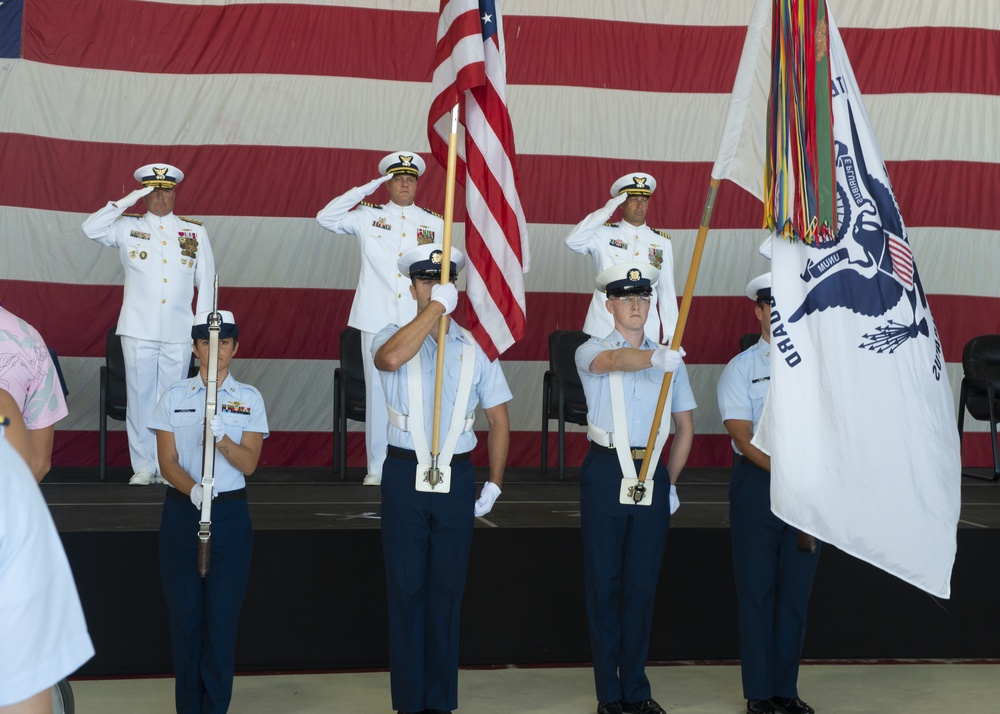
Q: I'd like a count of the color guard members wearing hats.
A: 4